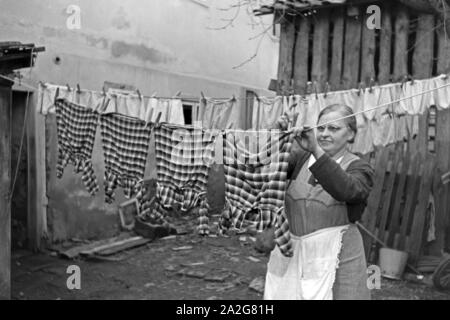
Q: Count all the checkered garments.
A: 4